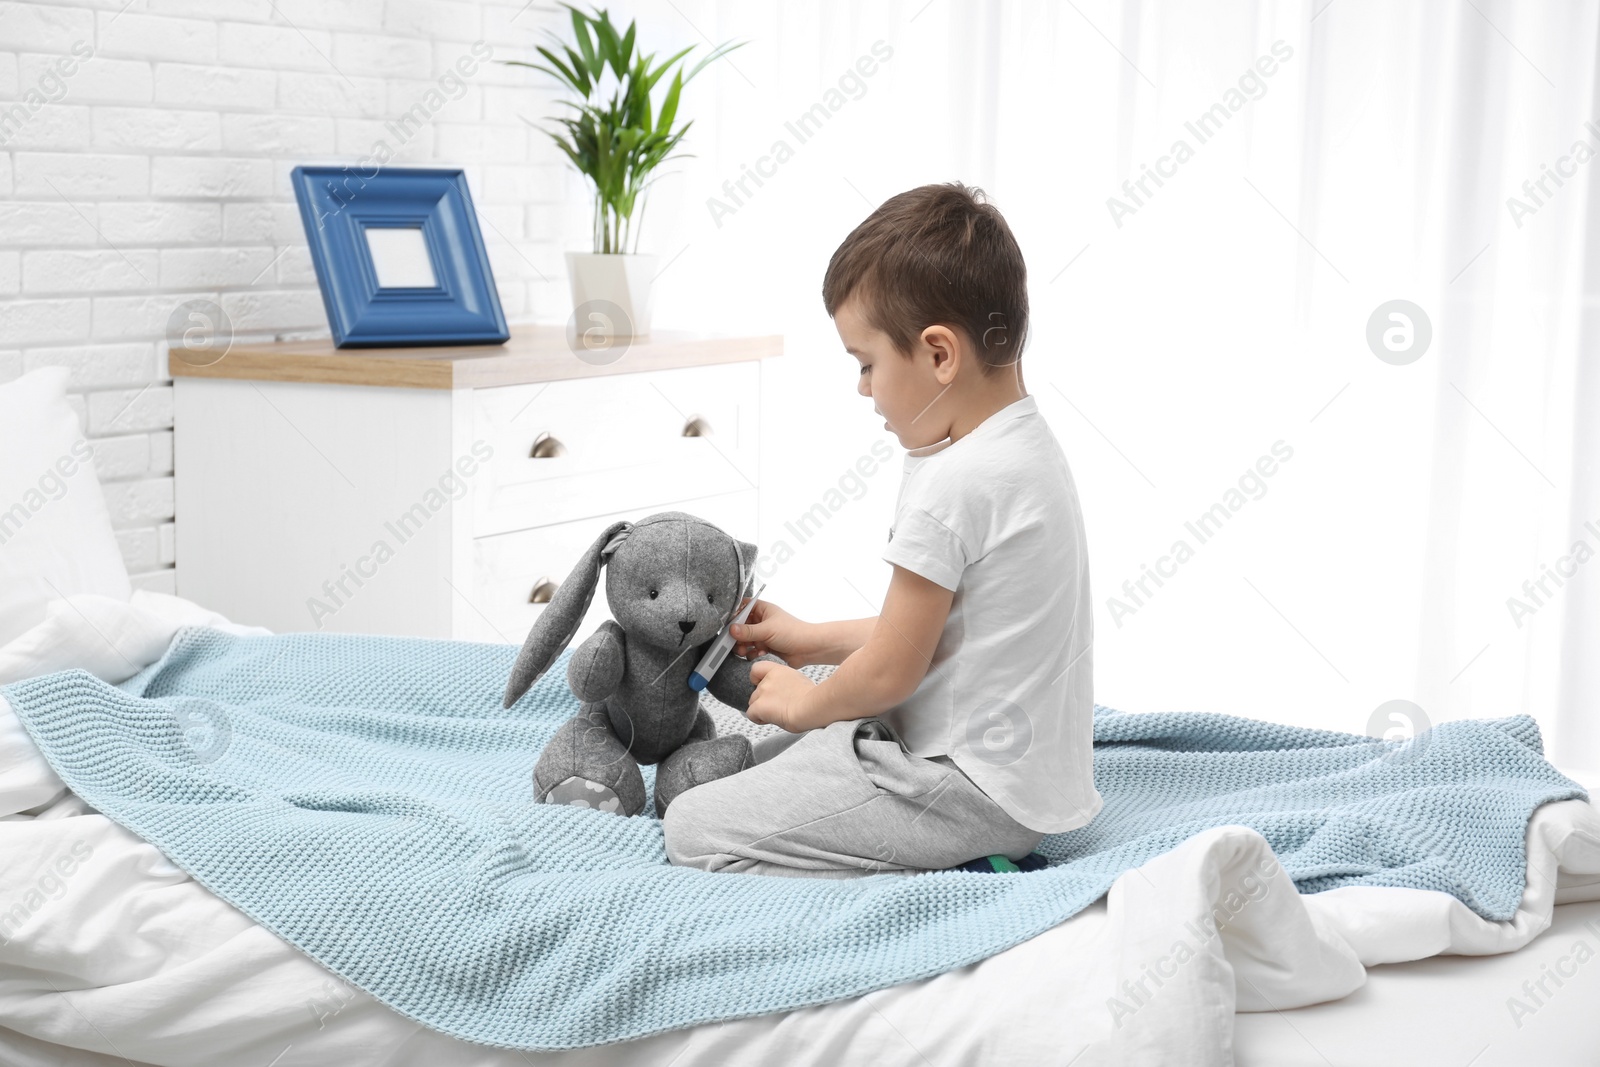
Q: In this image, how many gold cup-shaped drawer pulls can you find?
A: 3